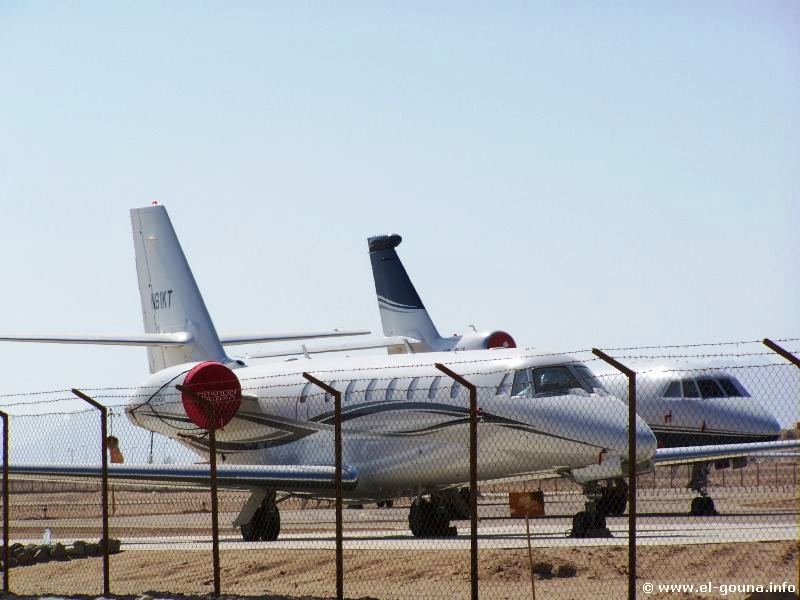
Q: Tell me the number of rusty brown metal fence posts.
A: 7